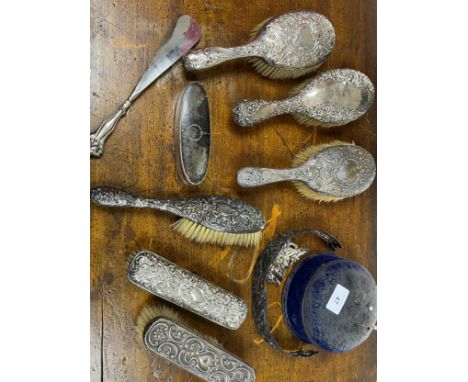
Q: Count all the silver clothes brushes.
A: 2